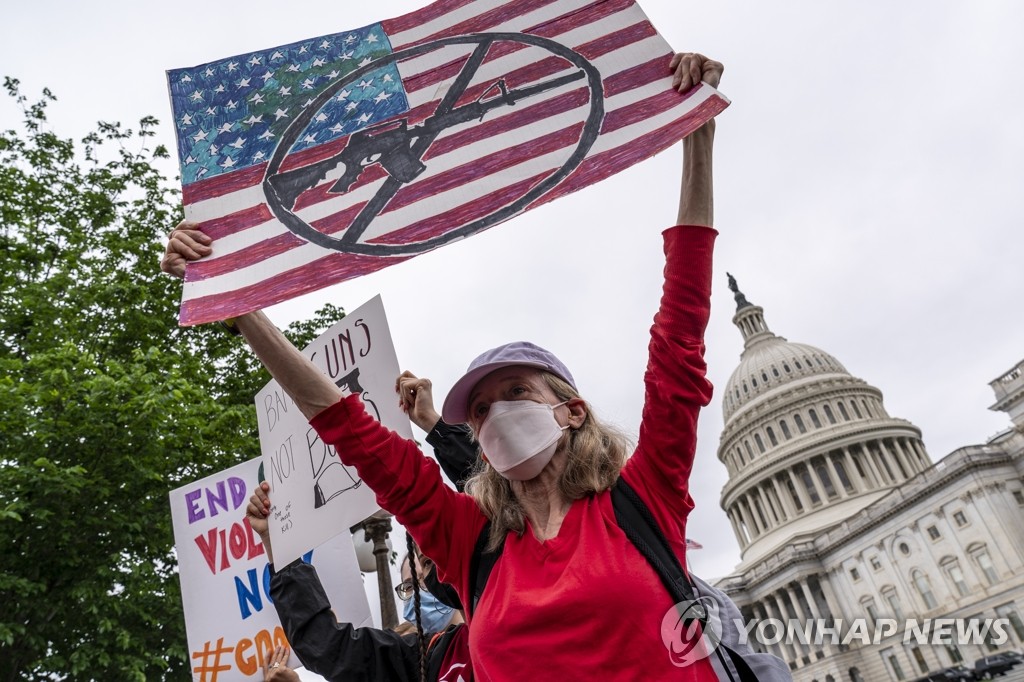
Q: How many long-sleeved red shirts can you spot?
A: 1